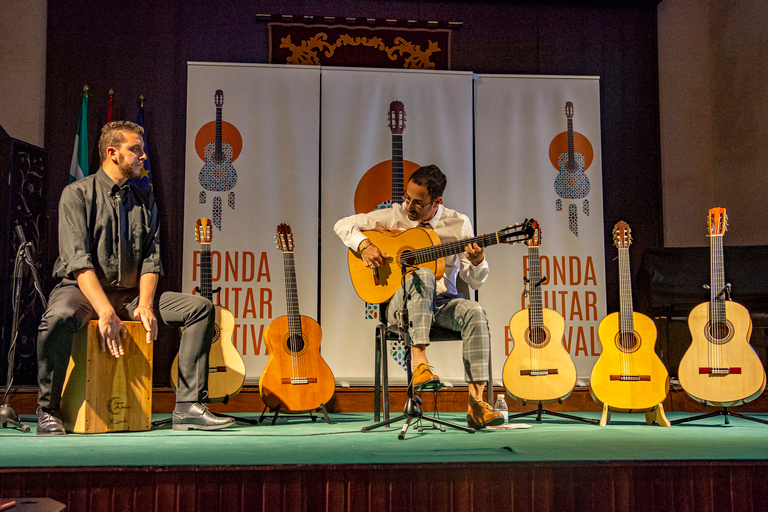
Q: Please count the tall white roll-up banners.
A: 3